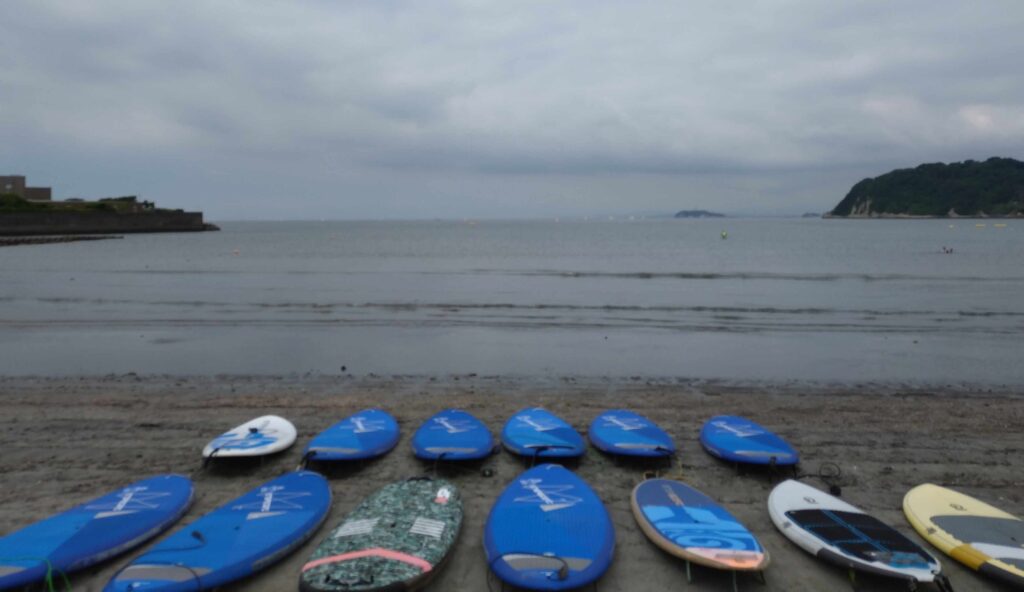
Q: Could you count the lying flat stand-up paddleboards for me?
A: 13